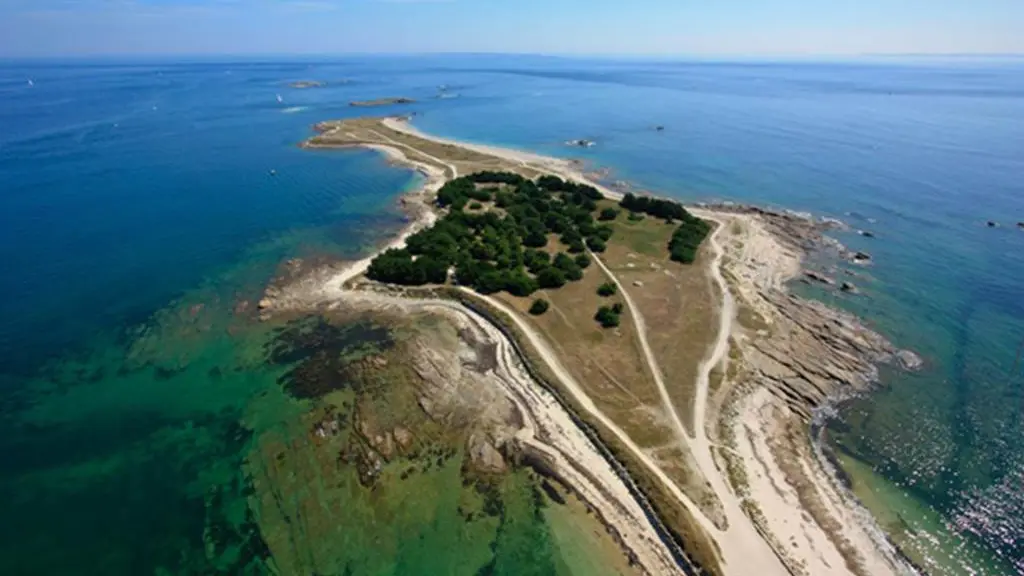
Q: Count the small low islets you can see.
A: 2